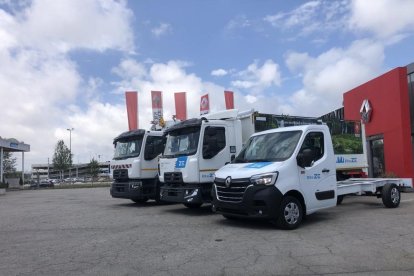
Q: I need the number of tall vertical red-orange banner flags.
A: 5